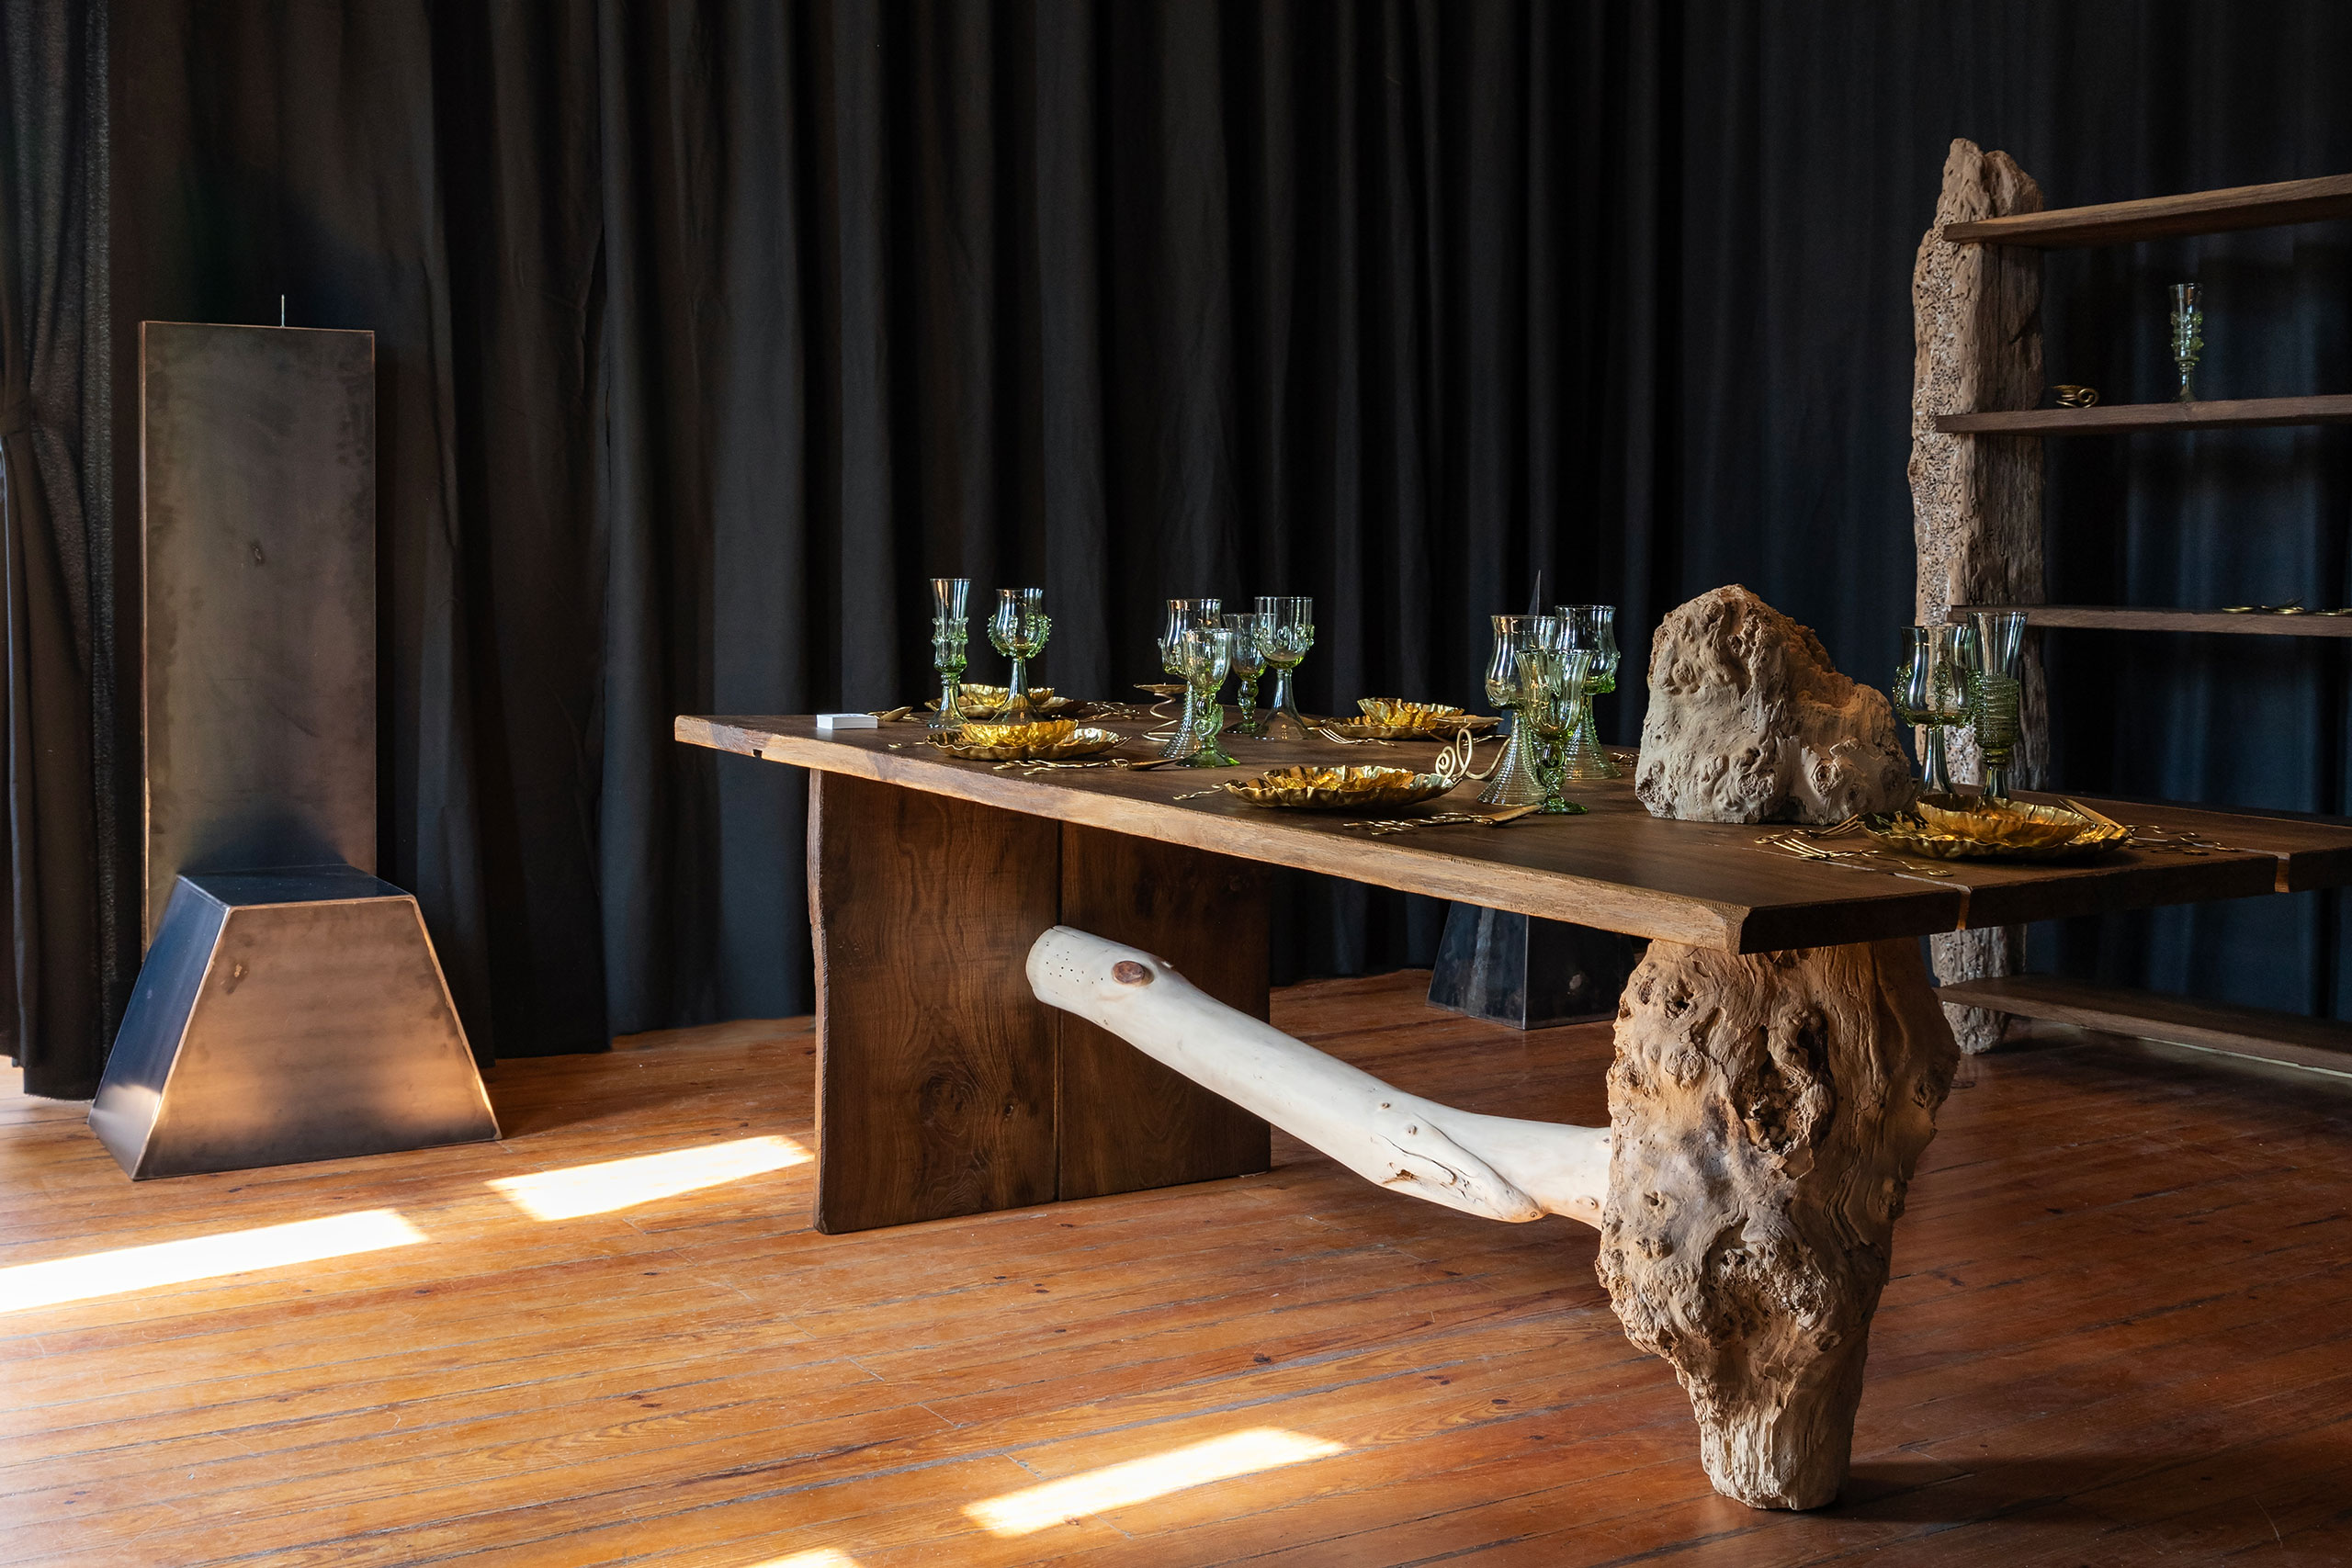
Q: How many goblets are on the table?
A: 11